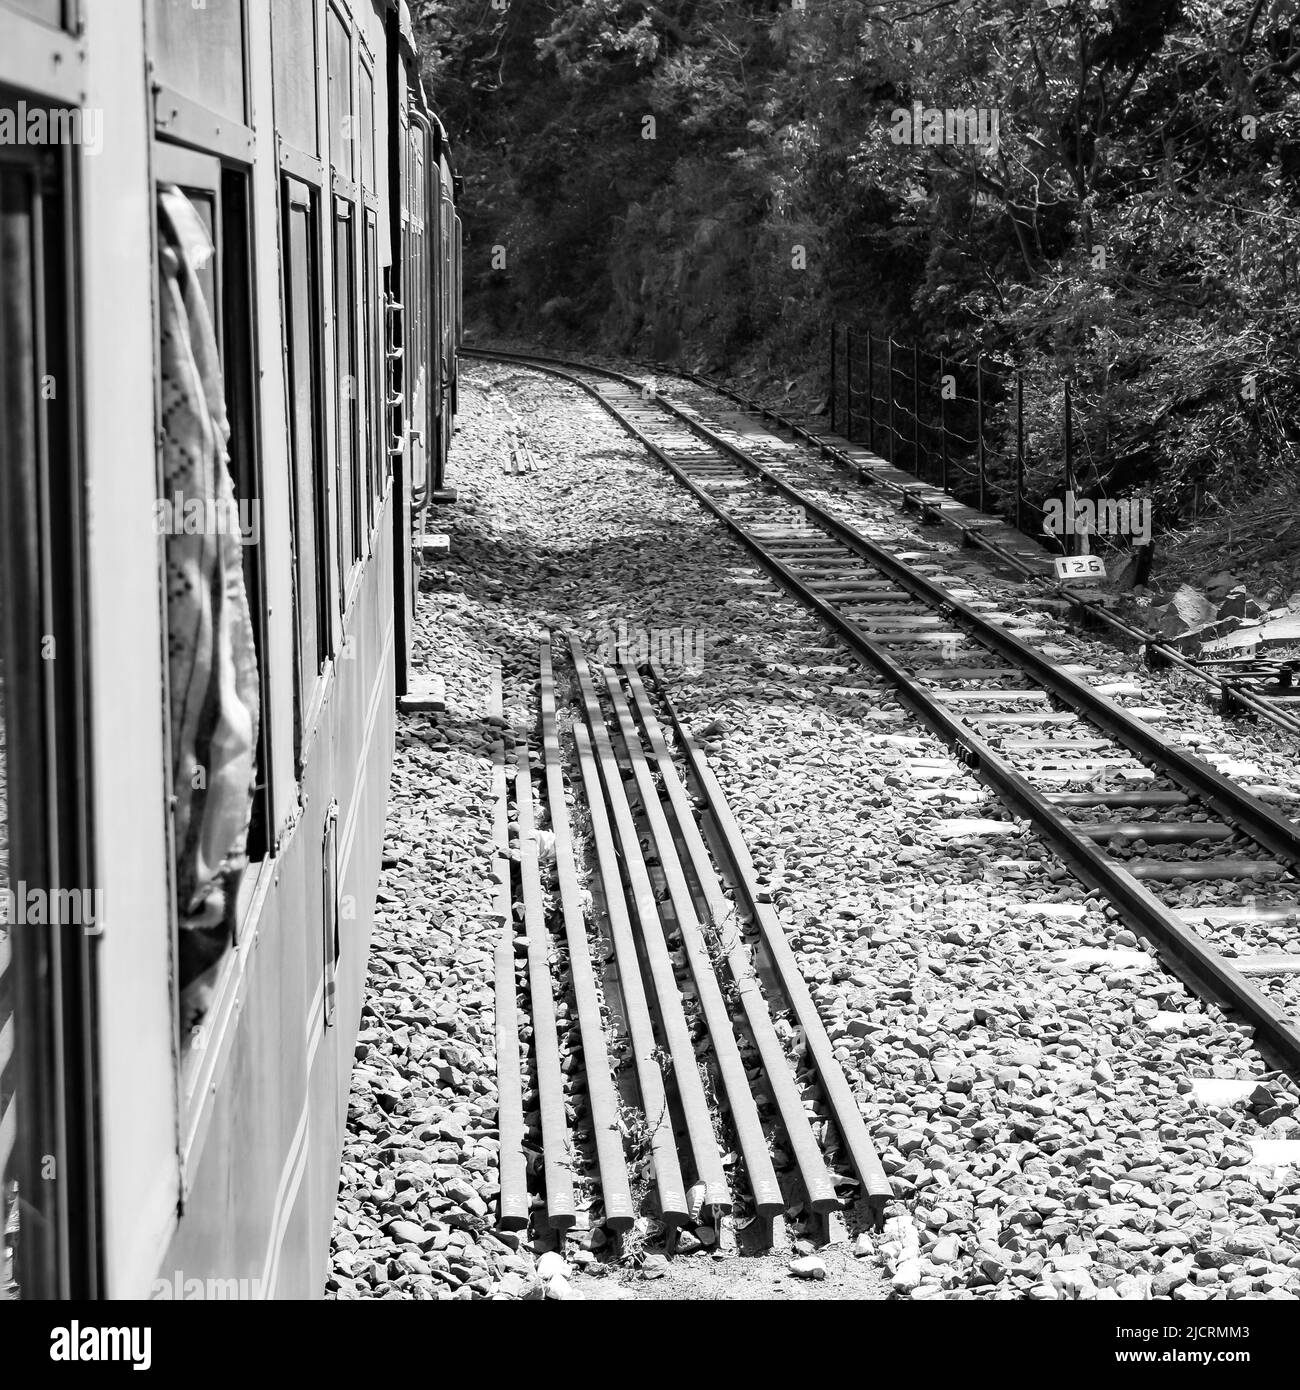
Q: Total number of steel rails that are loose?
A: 8